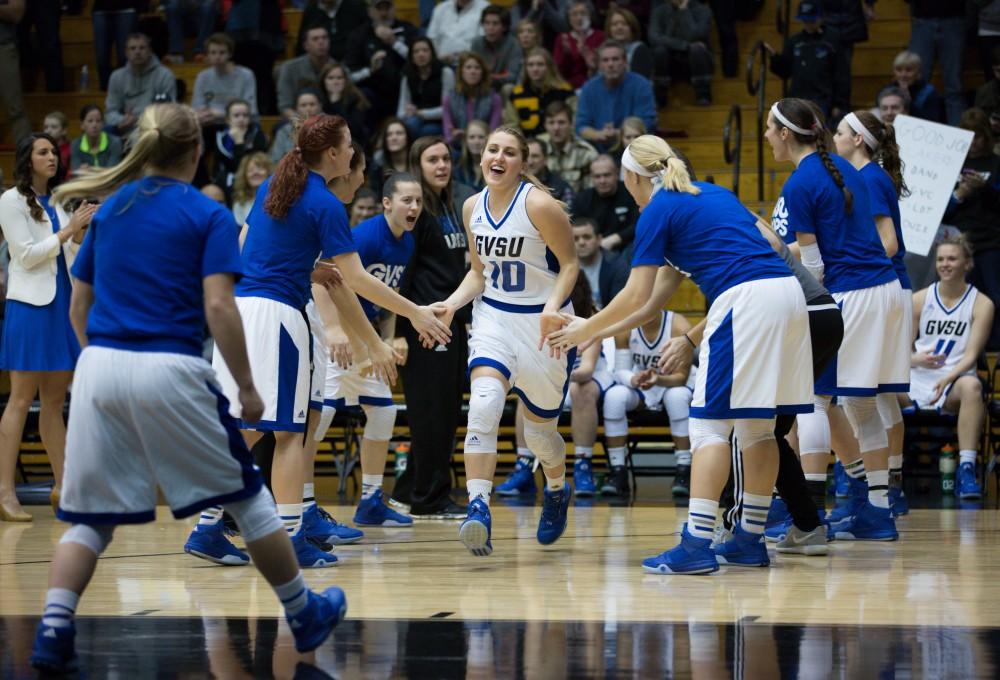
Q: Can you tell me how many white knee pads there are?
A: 13